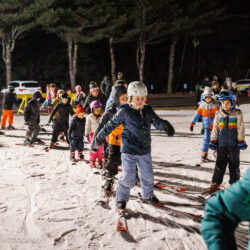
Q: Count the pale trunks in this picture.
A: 5